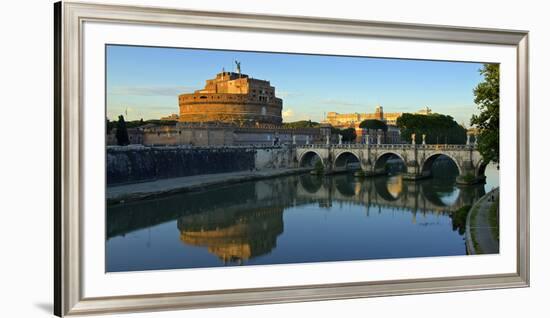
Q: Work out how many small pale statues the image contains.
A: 10